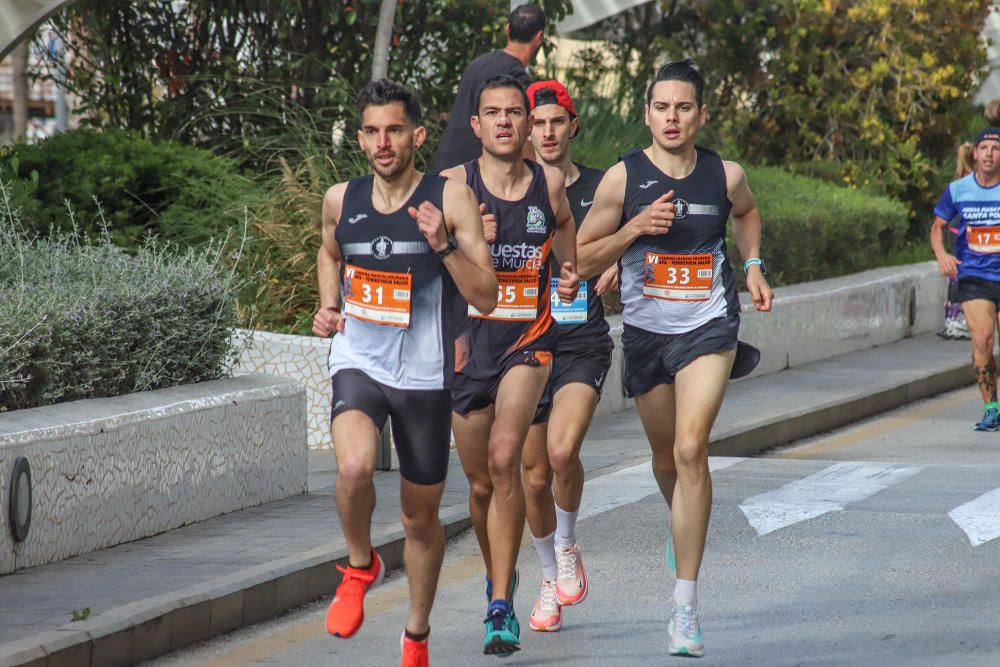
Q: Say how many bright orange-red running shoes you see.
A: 2